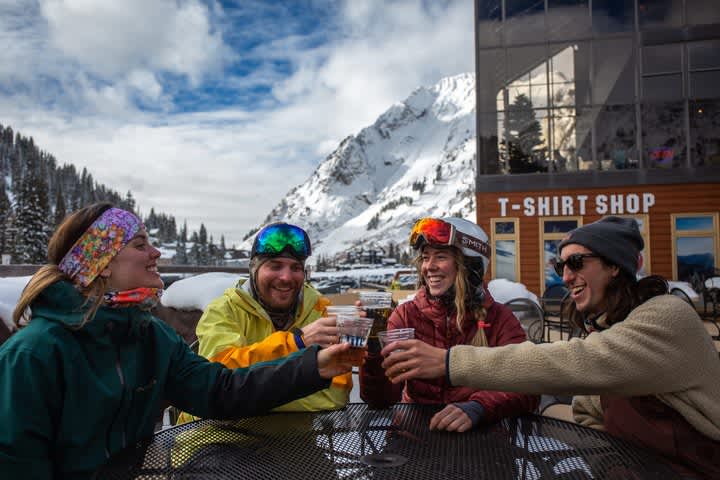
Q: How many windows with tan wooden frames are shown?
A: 4